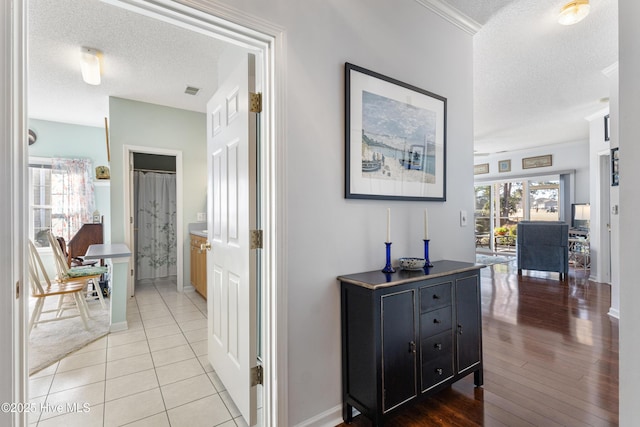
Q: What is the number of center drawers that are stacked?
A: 4